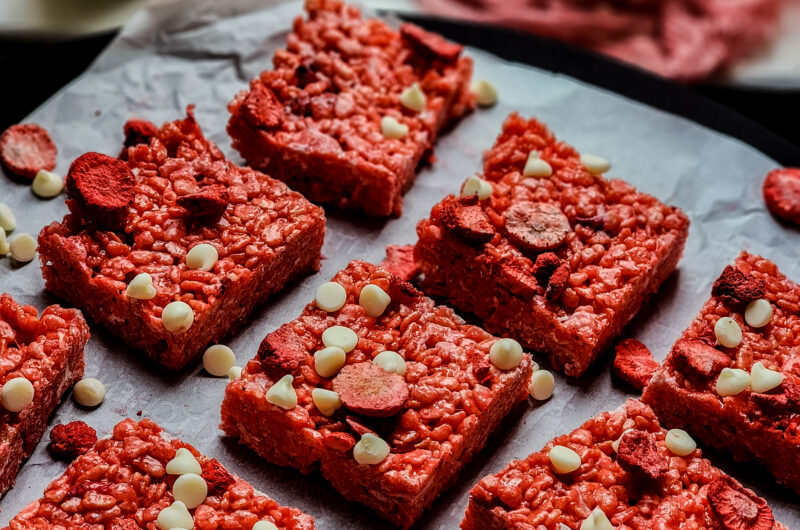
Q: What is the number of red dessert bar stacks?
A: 8